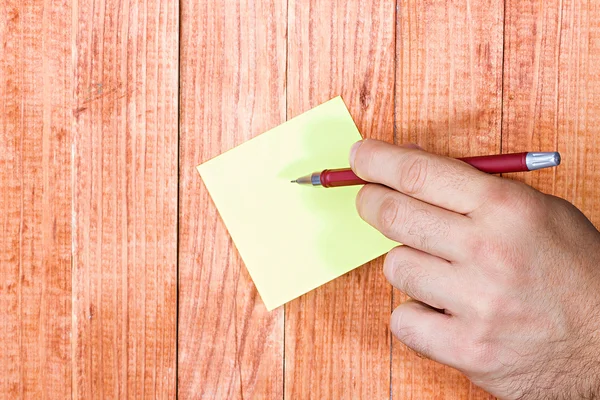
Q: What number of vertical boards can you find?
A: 6